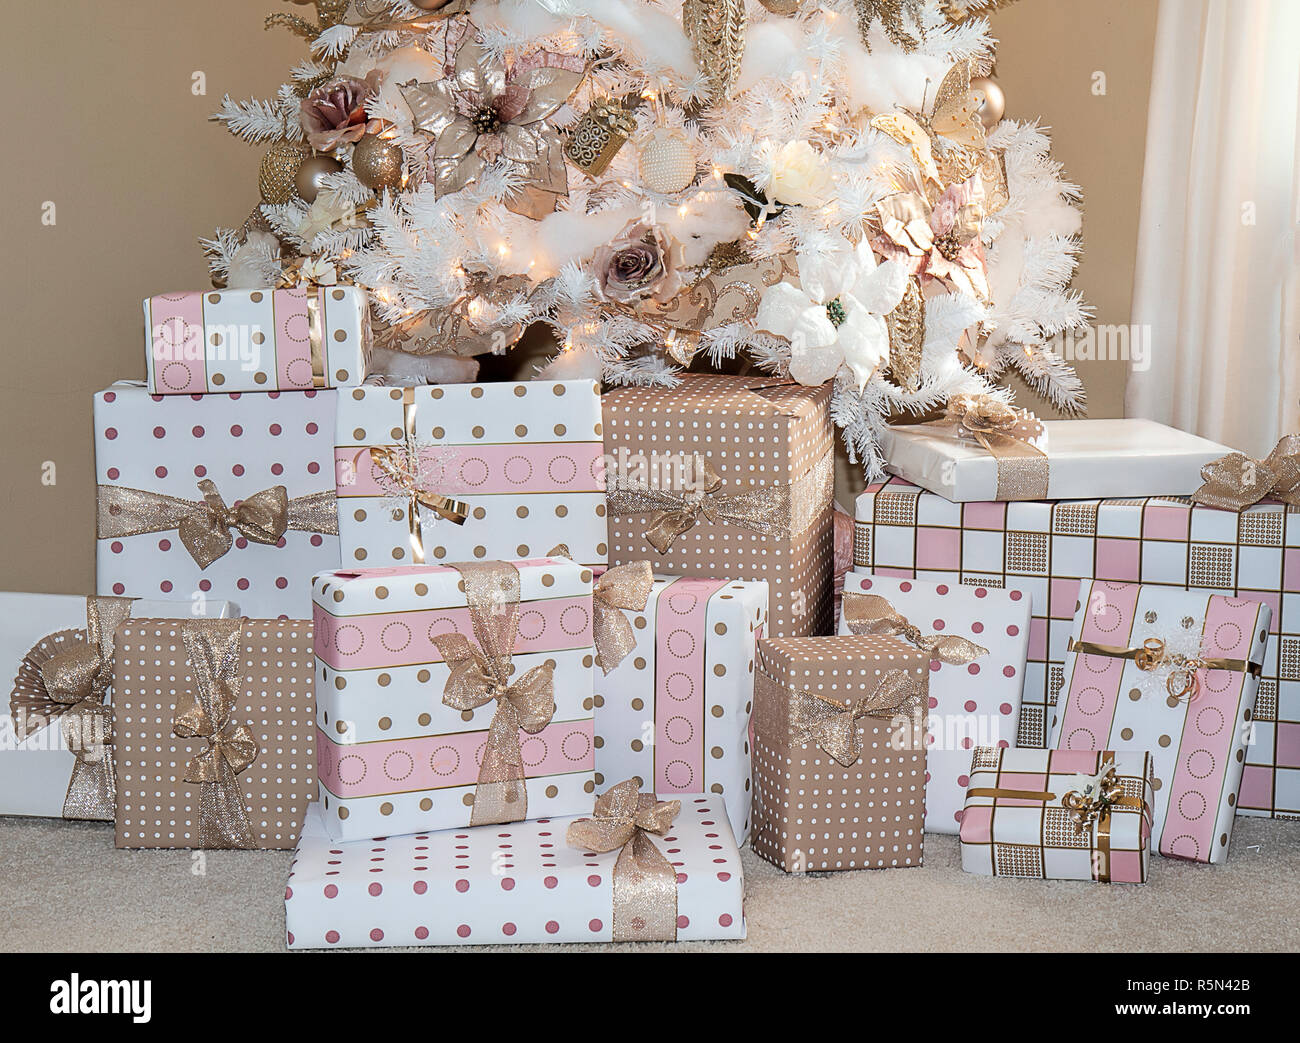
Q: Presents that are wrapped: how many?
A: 15